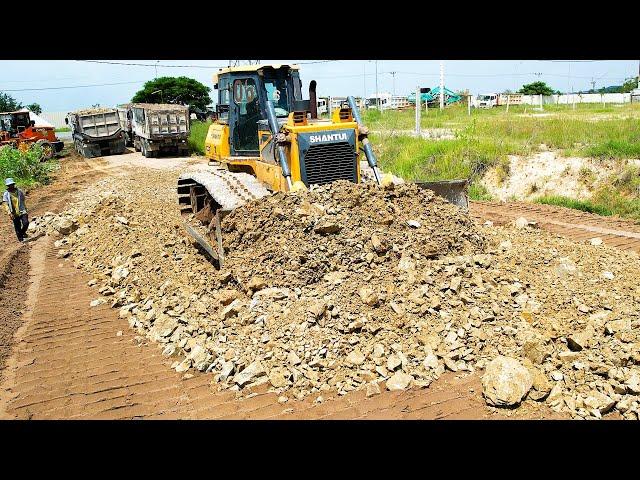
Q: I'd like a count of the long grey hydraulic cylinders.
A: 2